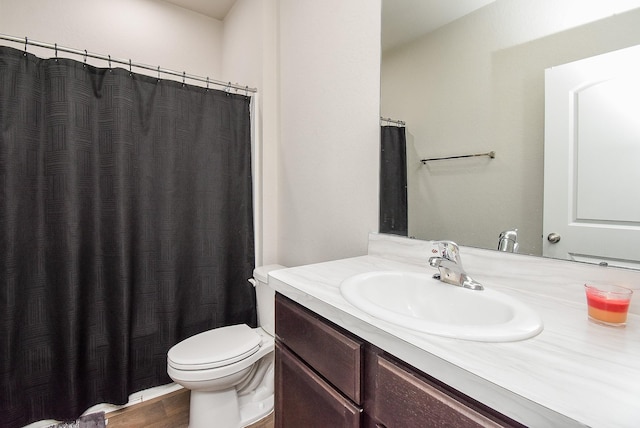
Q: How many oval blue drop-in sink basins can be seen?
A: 0